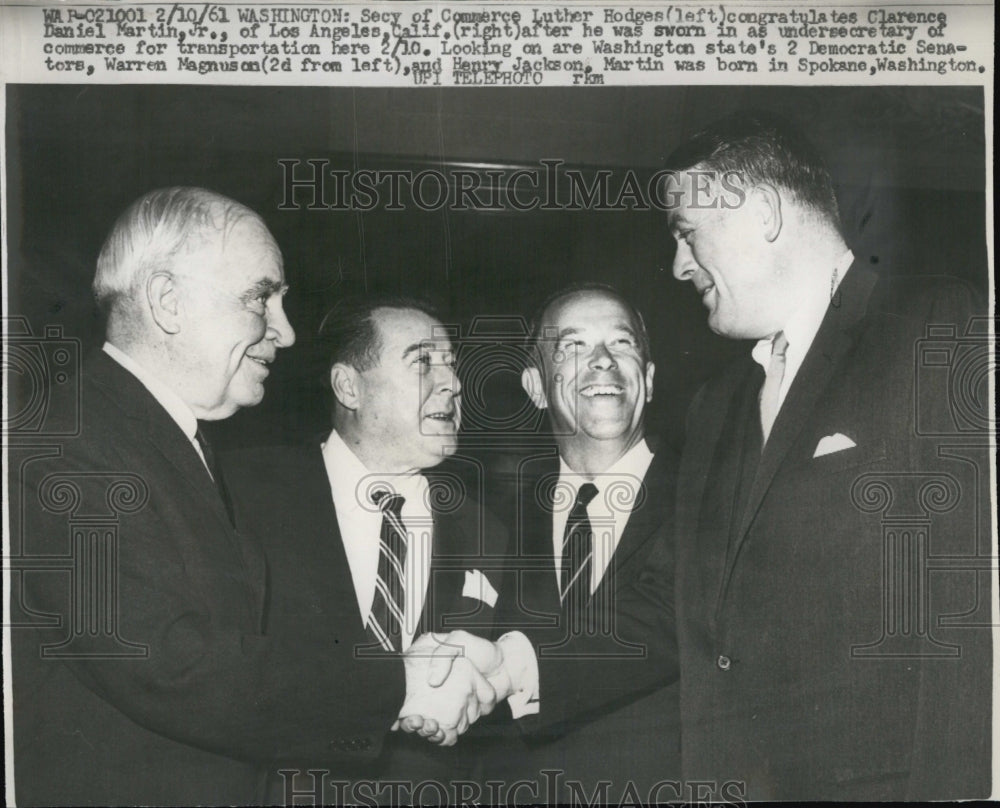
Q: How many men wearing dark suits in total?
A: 4